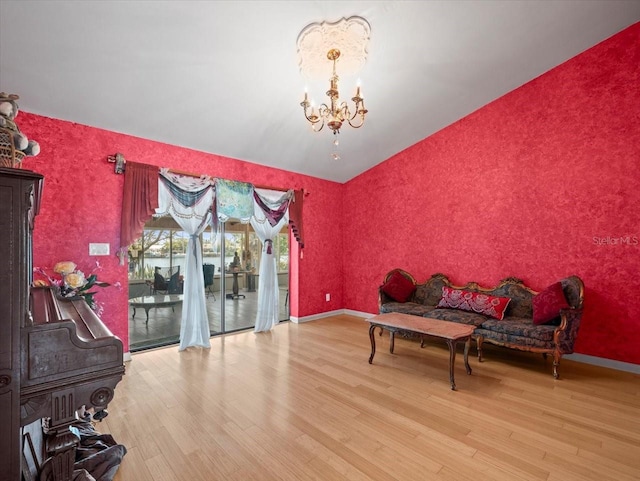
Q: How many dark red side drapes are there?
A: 2